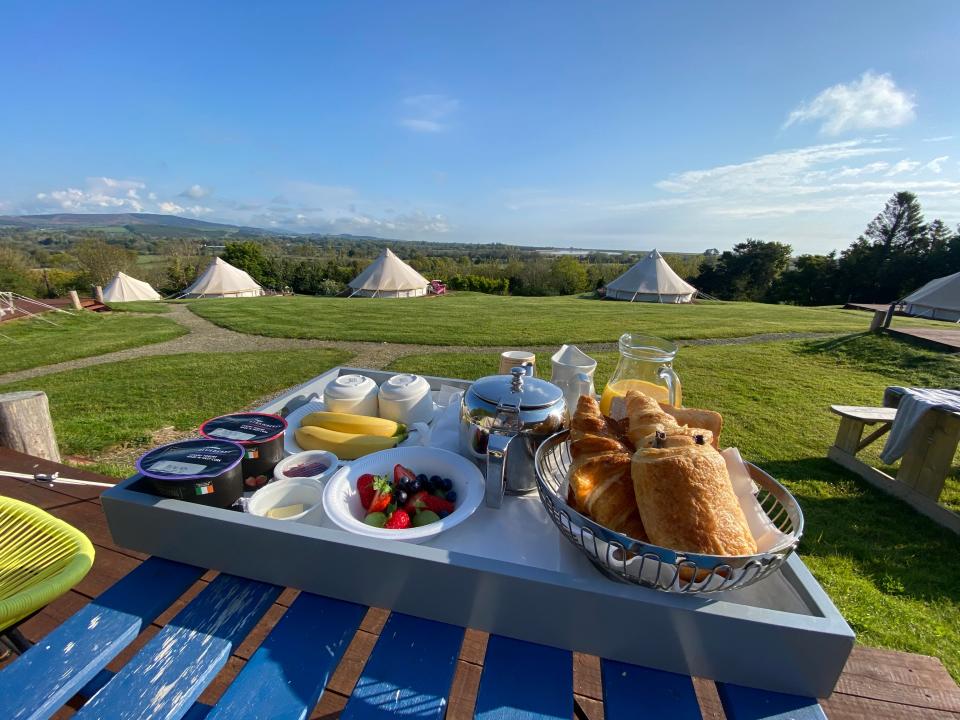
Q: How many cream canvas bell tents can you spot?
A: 5